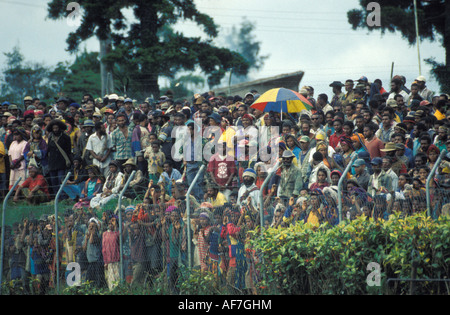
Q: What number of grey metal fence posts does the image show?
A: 7